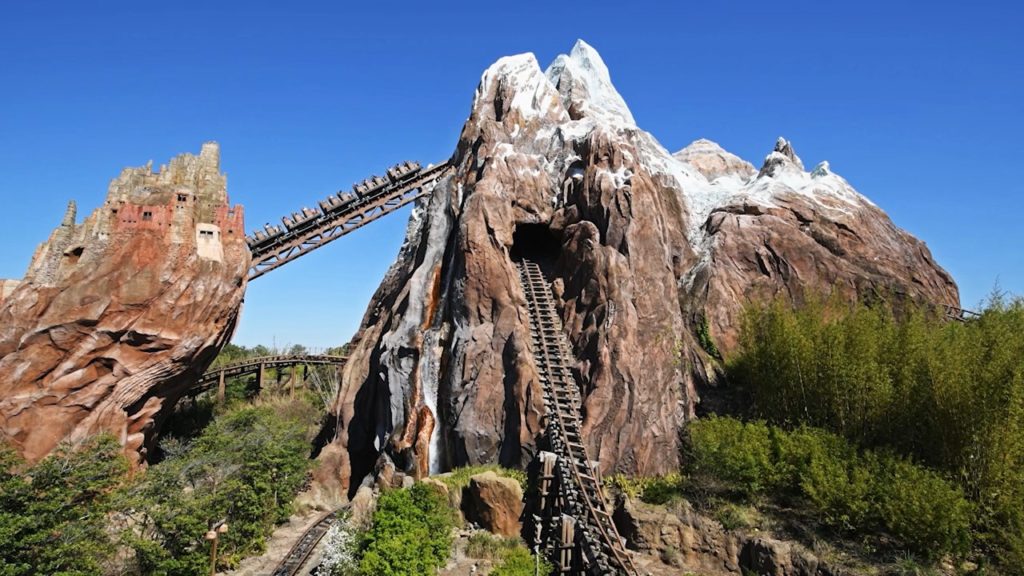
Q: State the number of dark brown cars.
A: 5